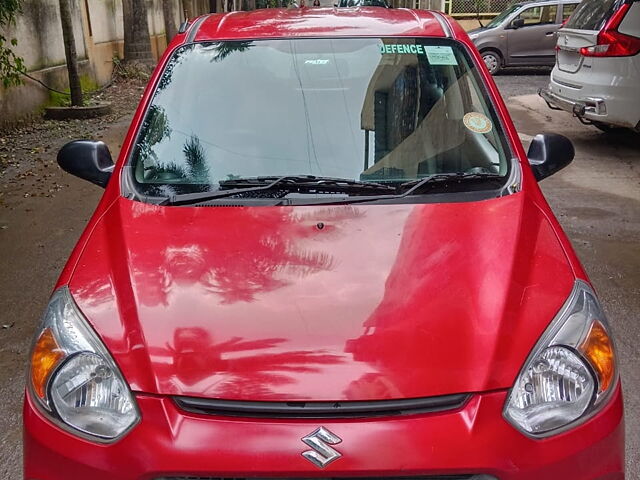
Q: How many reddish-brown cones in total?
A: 0